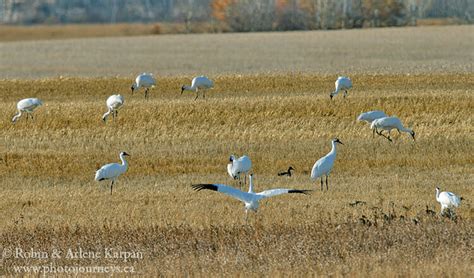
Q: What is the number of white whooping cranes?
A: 12